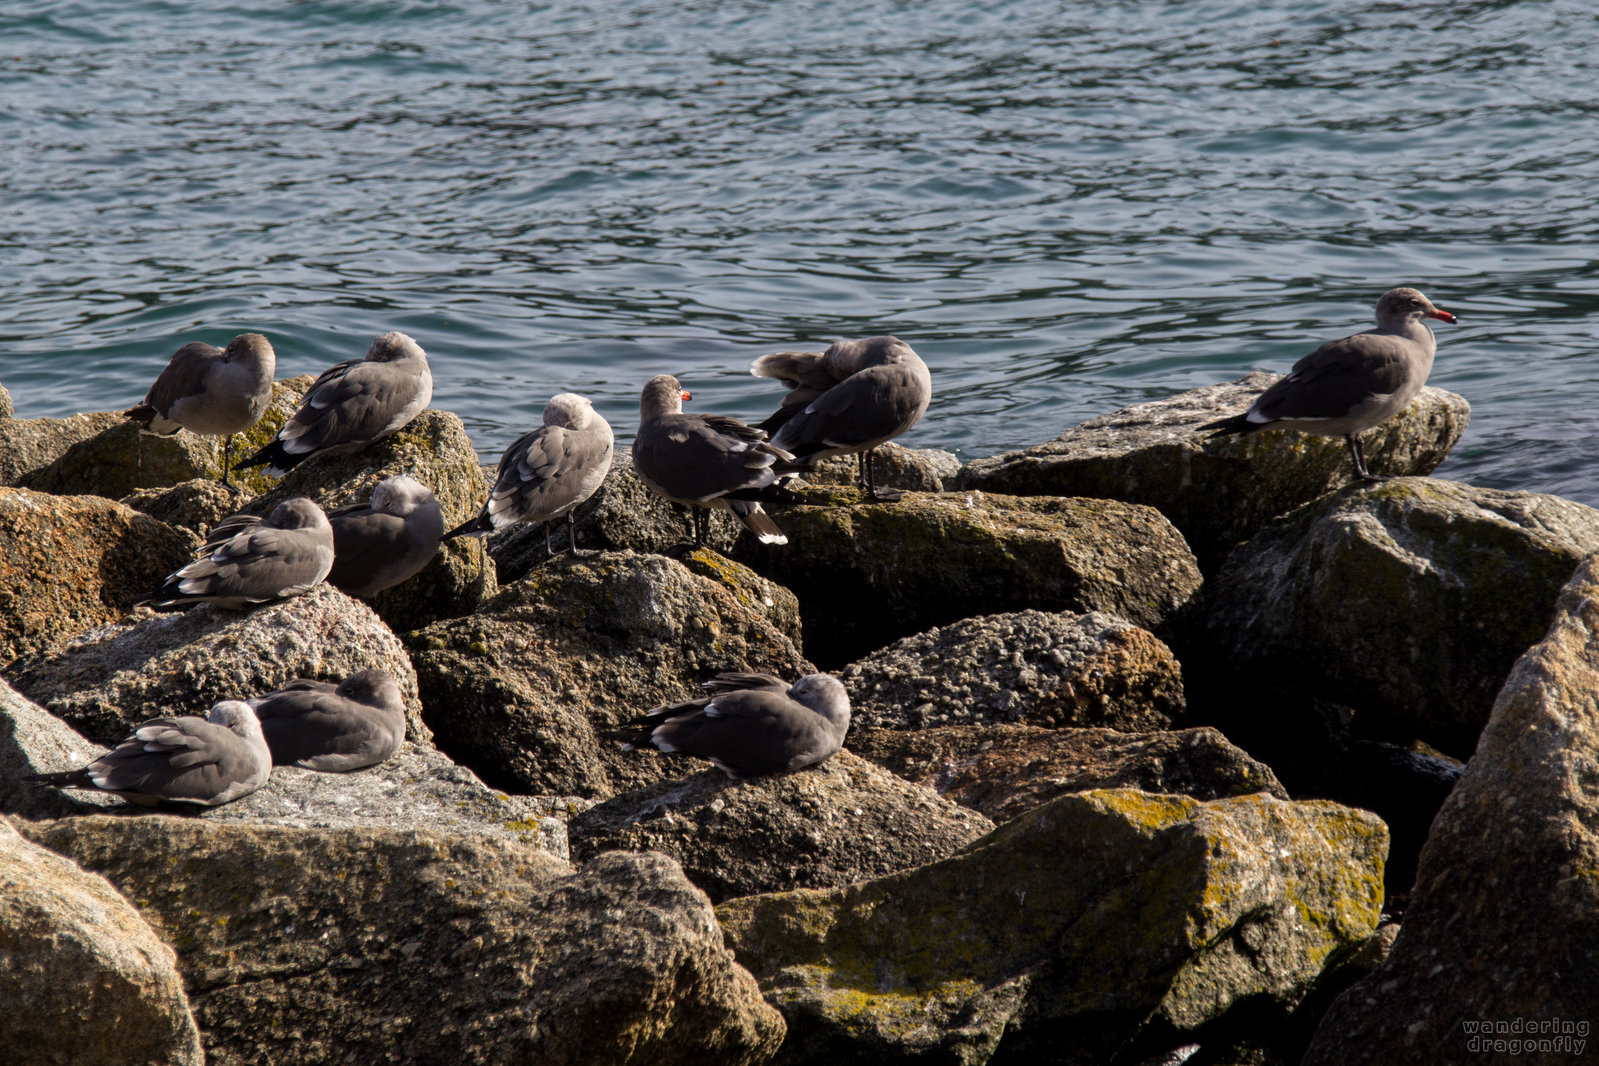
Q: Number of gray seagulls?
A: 11